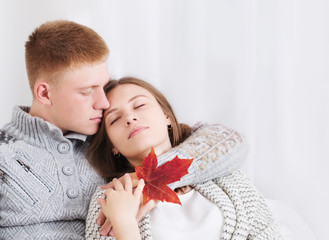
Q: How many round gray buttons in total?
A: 3